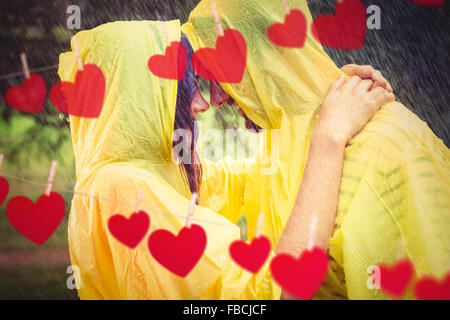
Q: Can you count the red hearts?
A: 15